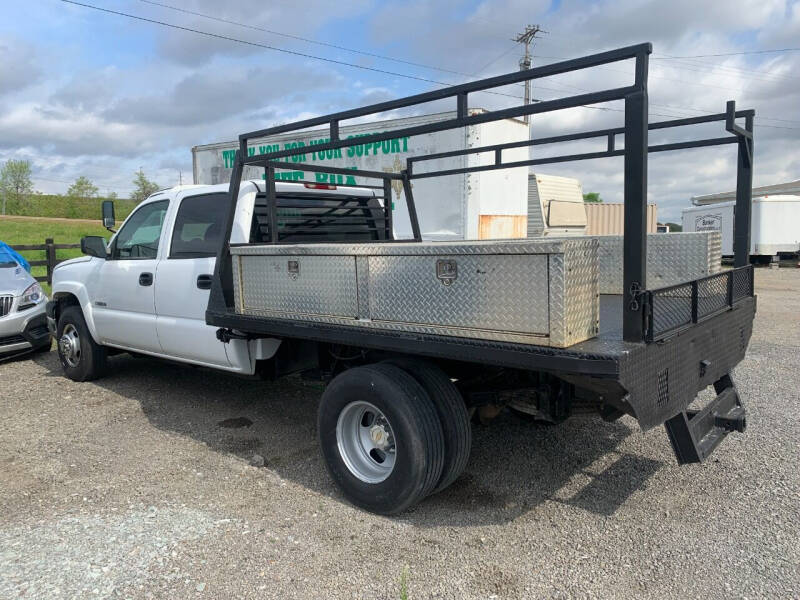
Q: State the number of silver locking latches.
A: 2